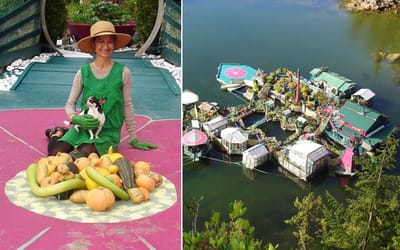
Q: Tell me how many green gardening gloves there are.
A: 2